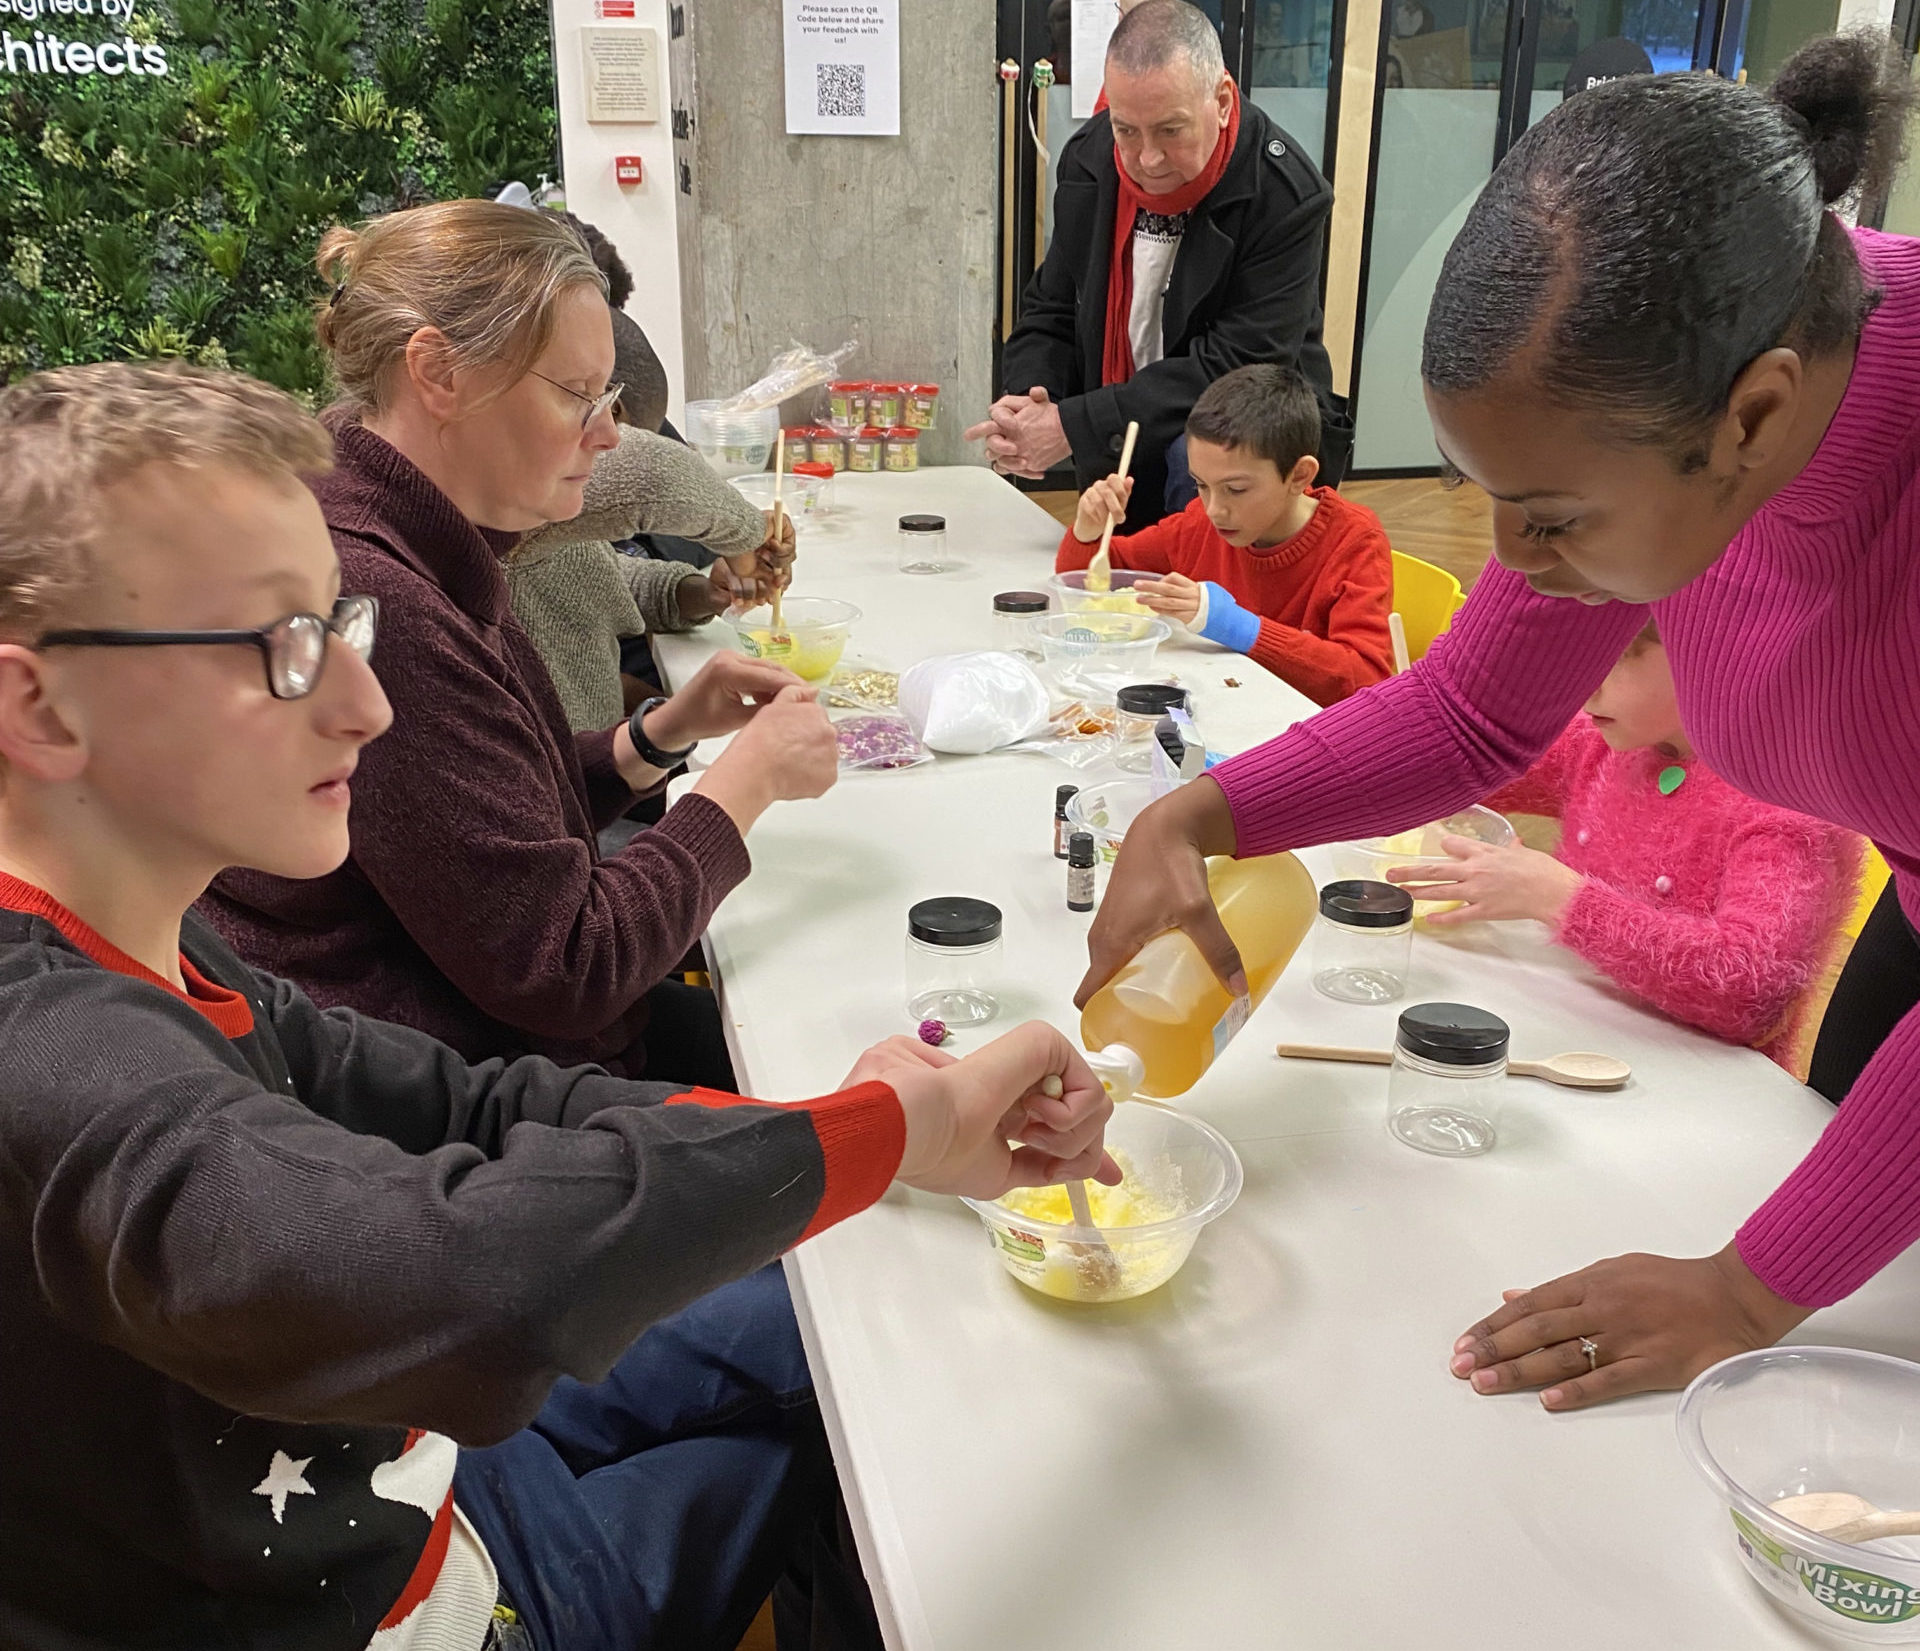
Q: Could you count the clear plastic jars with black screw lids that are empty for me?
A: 6